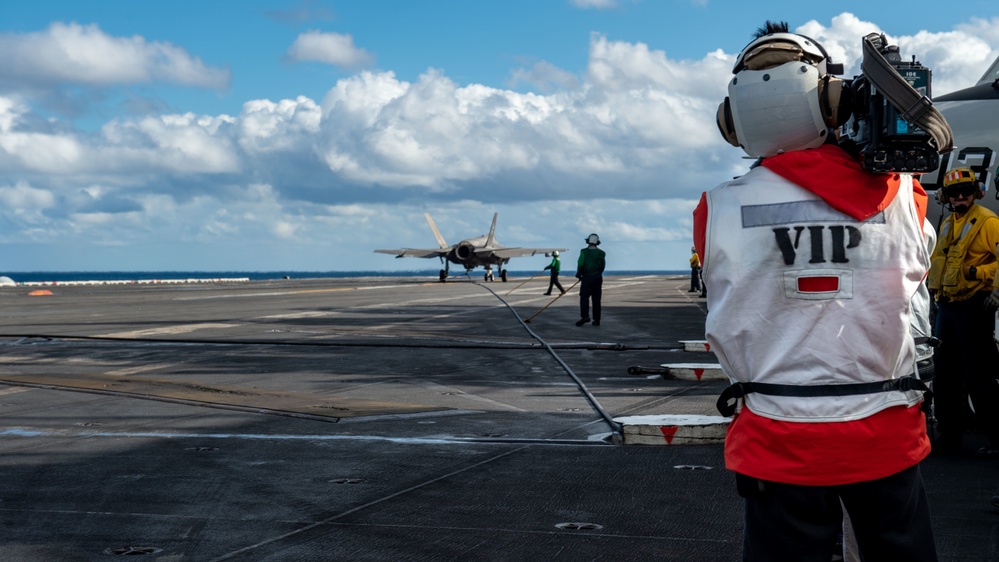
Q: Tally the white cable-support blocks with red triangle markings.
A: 3